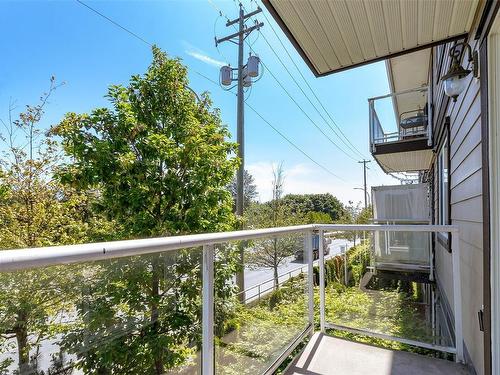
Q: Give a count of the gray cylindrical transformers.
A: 3